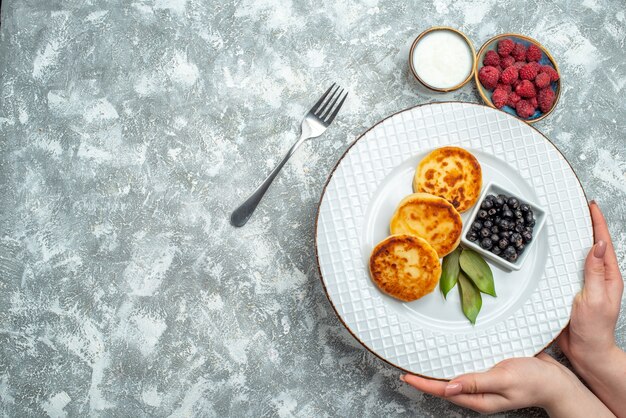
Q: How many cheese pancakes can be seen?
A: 3